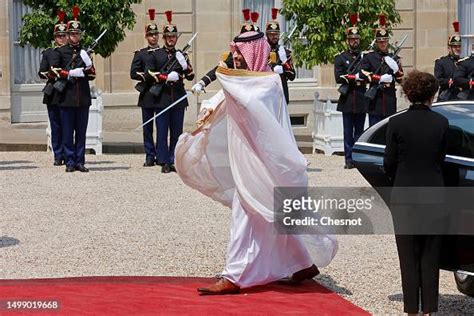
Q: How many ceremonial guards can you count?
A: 11